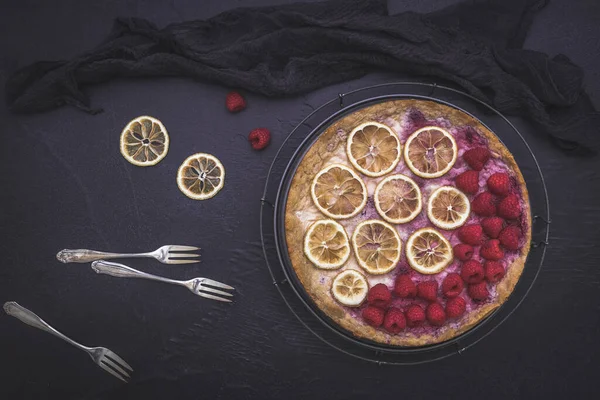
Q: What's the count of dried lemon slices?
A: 11